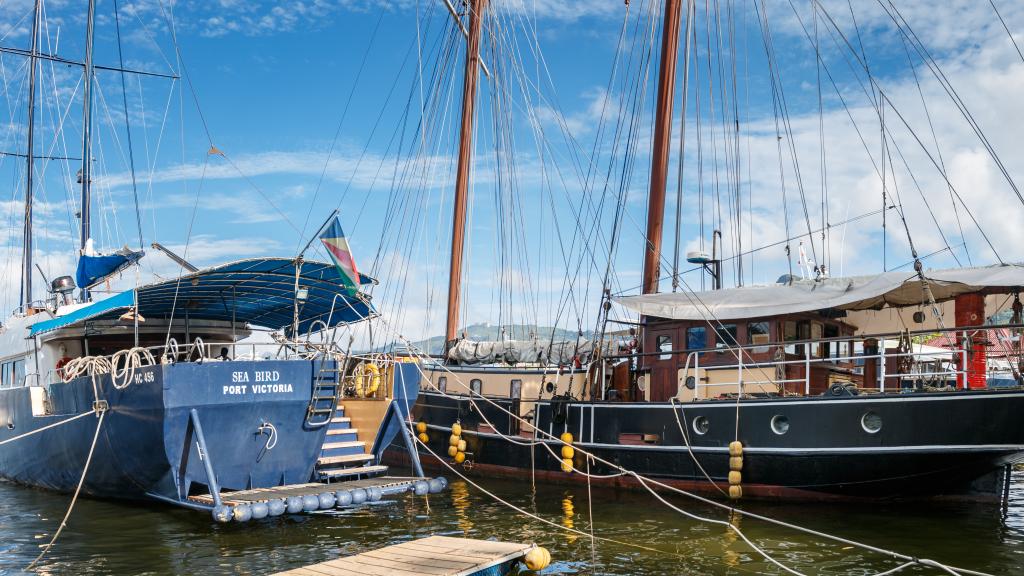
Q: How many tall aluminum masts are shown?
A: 2